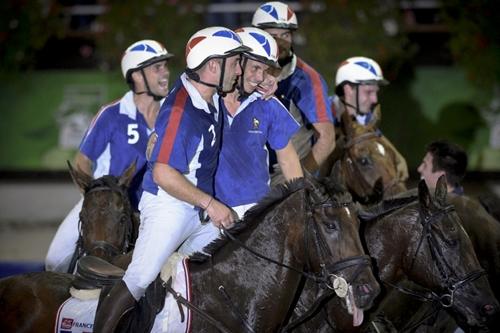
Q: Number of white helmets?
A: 5